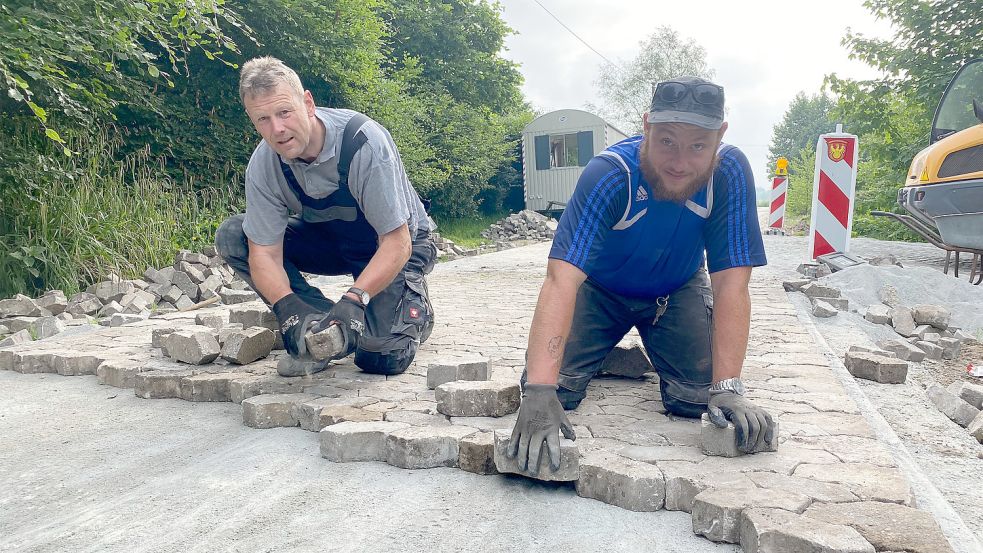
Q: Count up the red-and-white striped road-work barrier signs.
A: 2